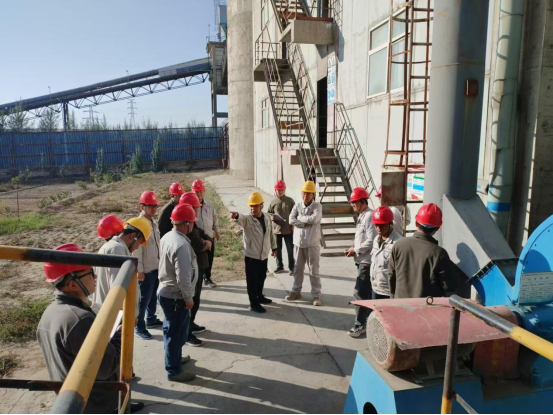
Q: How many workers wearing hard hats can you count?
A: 15